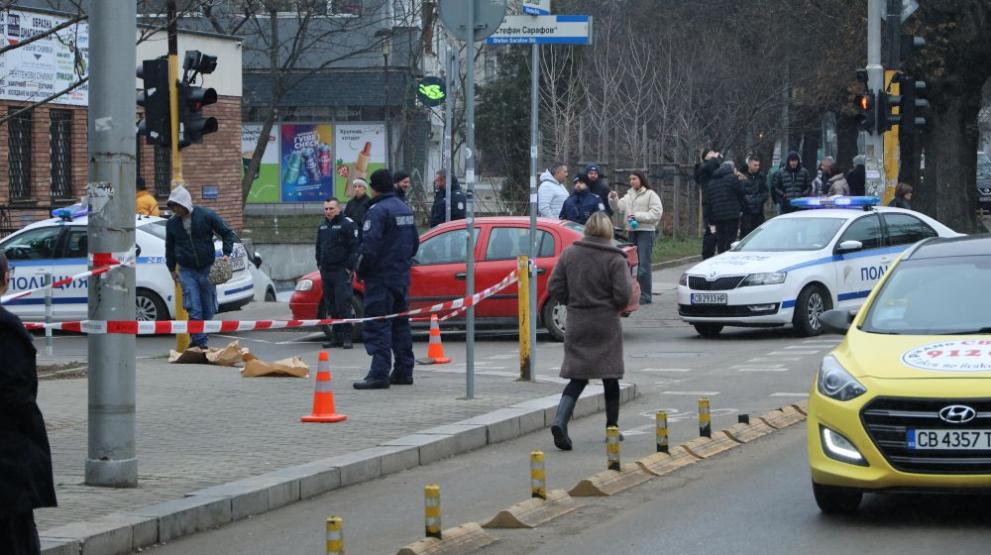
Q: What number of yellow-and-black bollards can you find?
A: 6